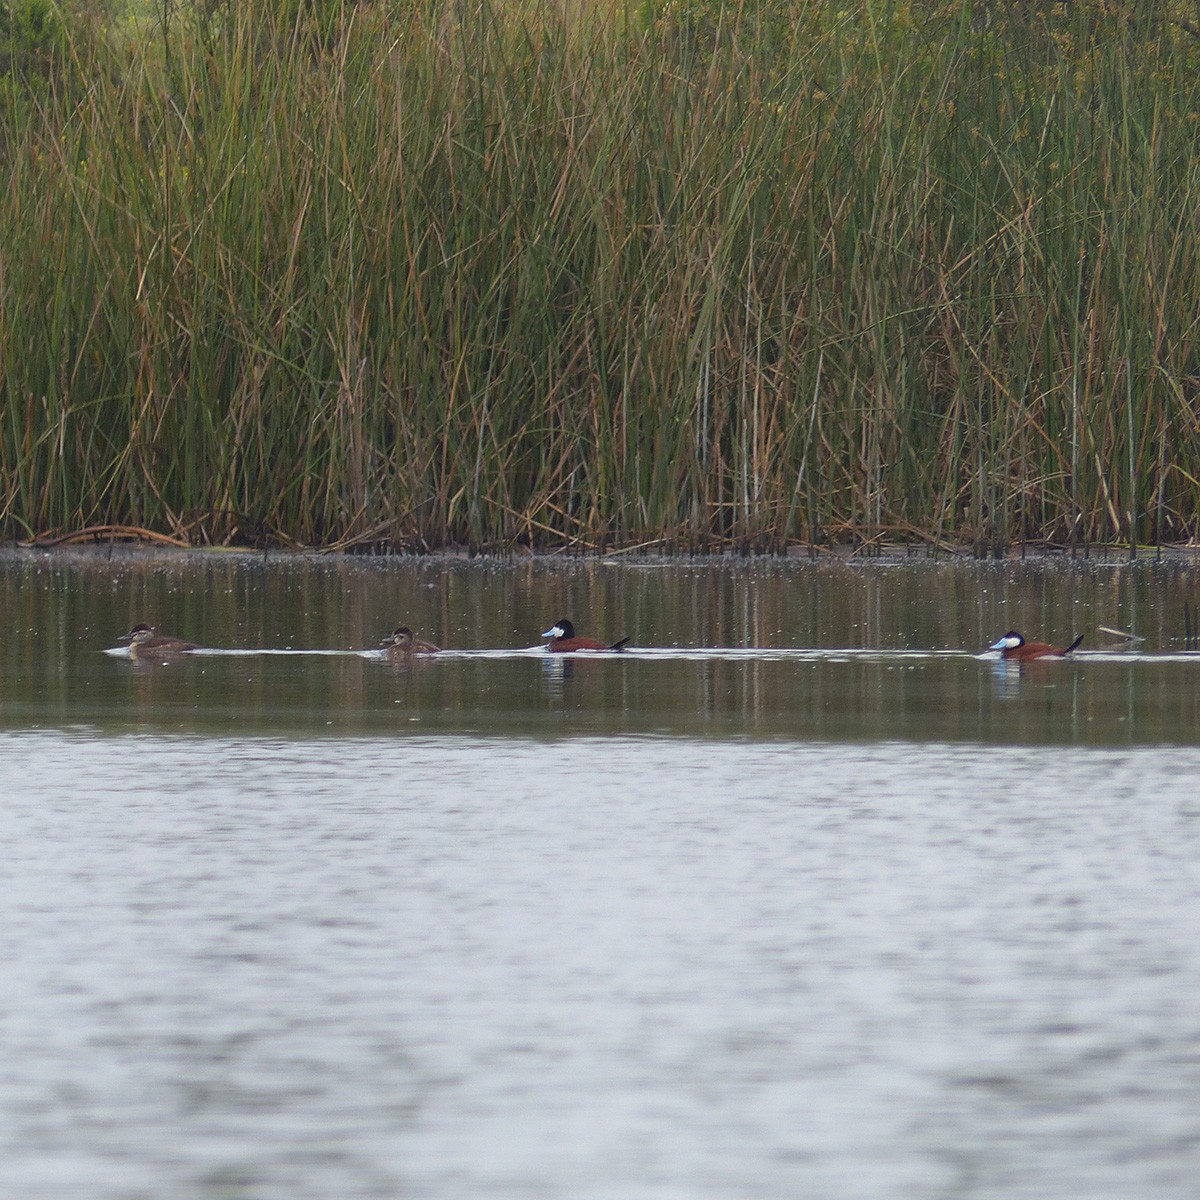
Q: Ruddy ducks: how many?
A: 4